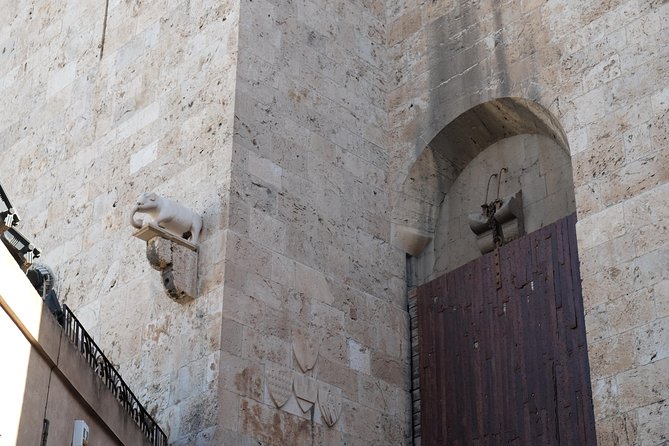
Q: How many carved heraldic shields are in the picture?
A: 4